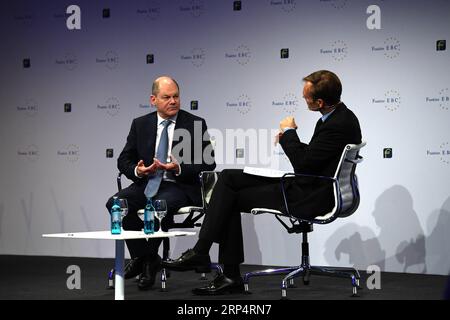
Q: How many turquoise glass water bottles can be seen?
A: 2